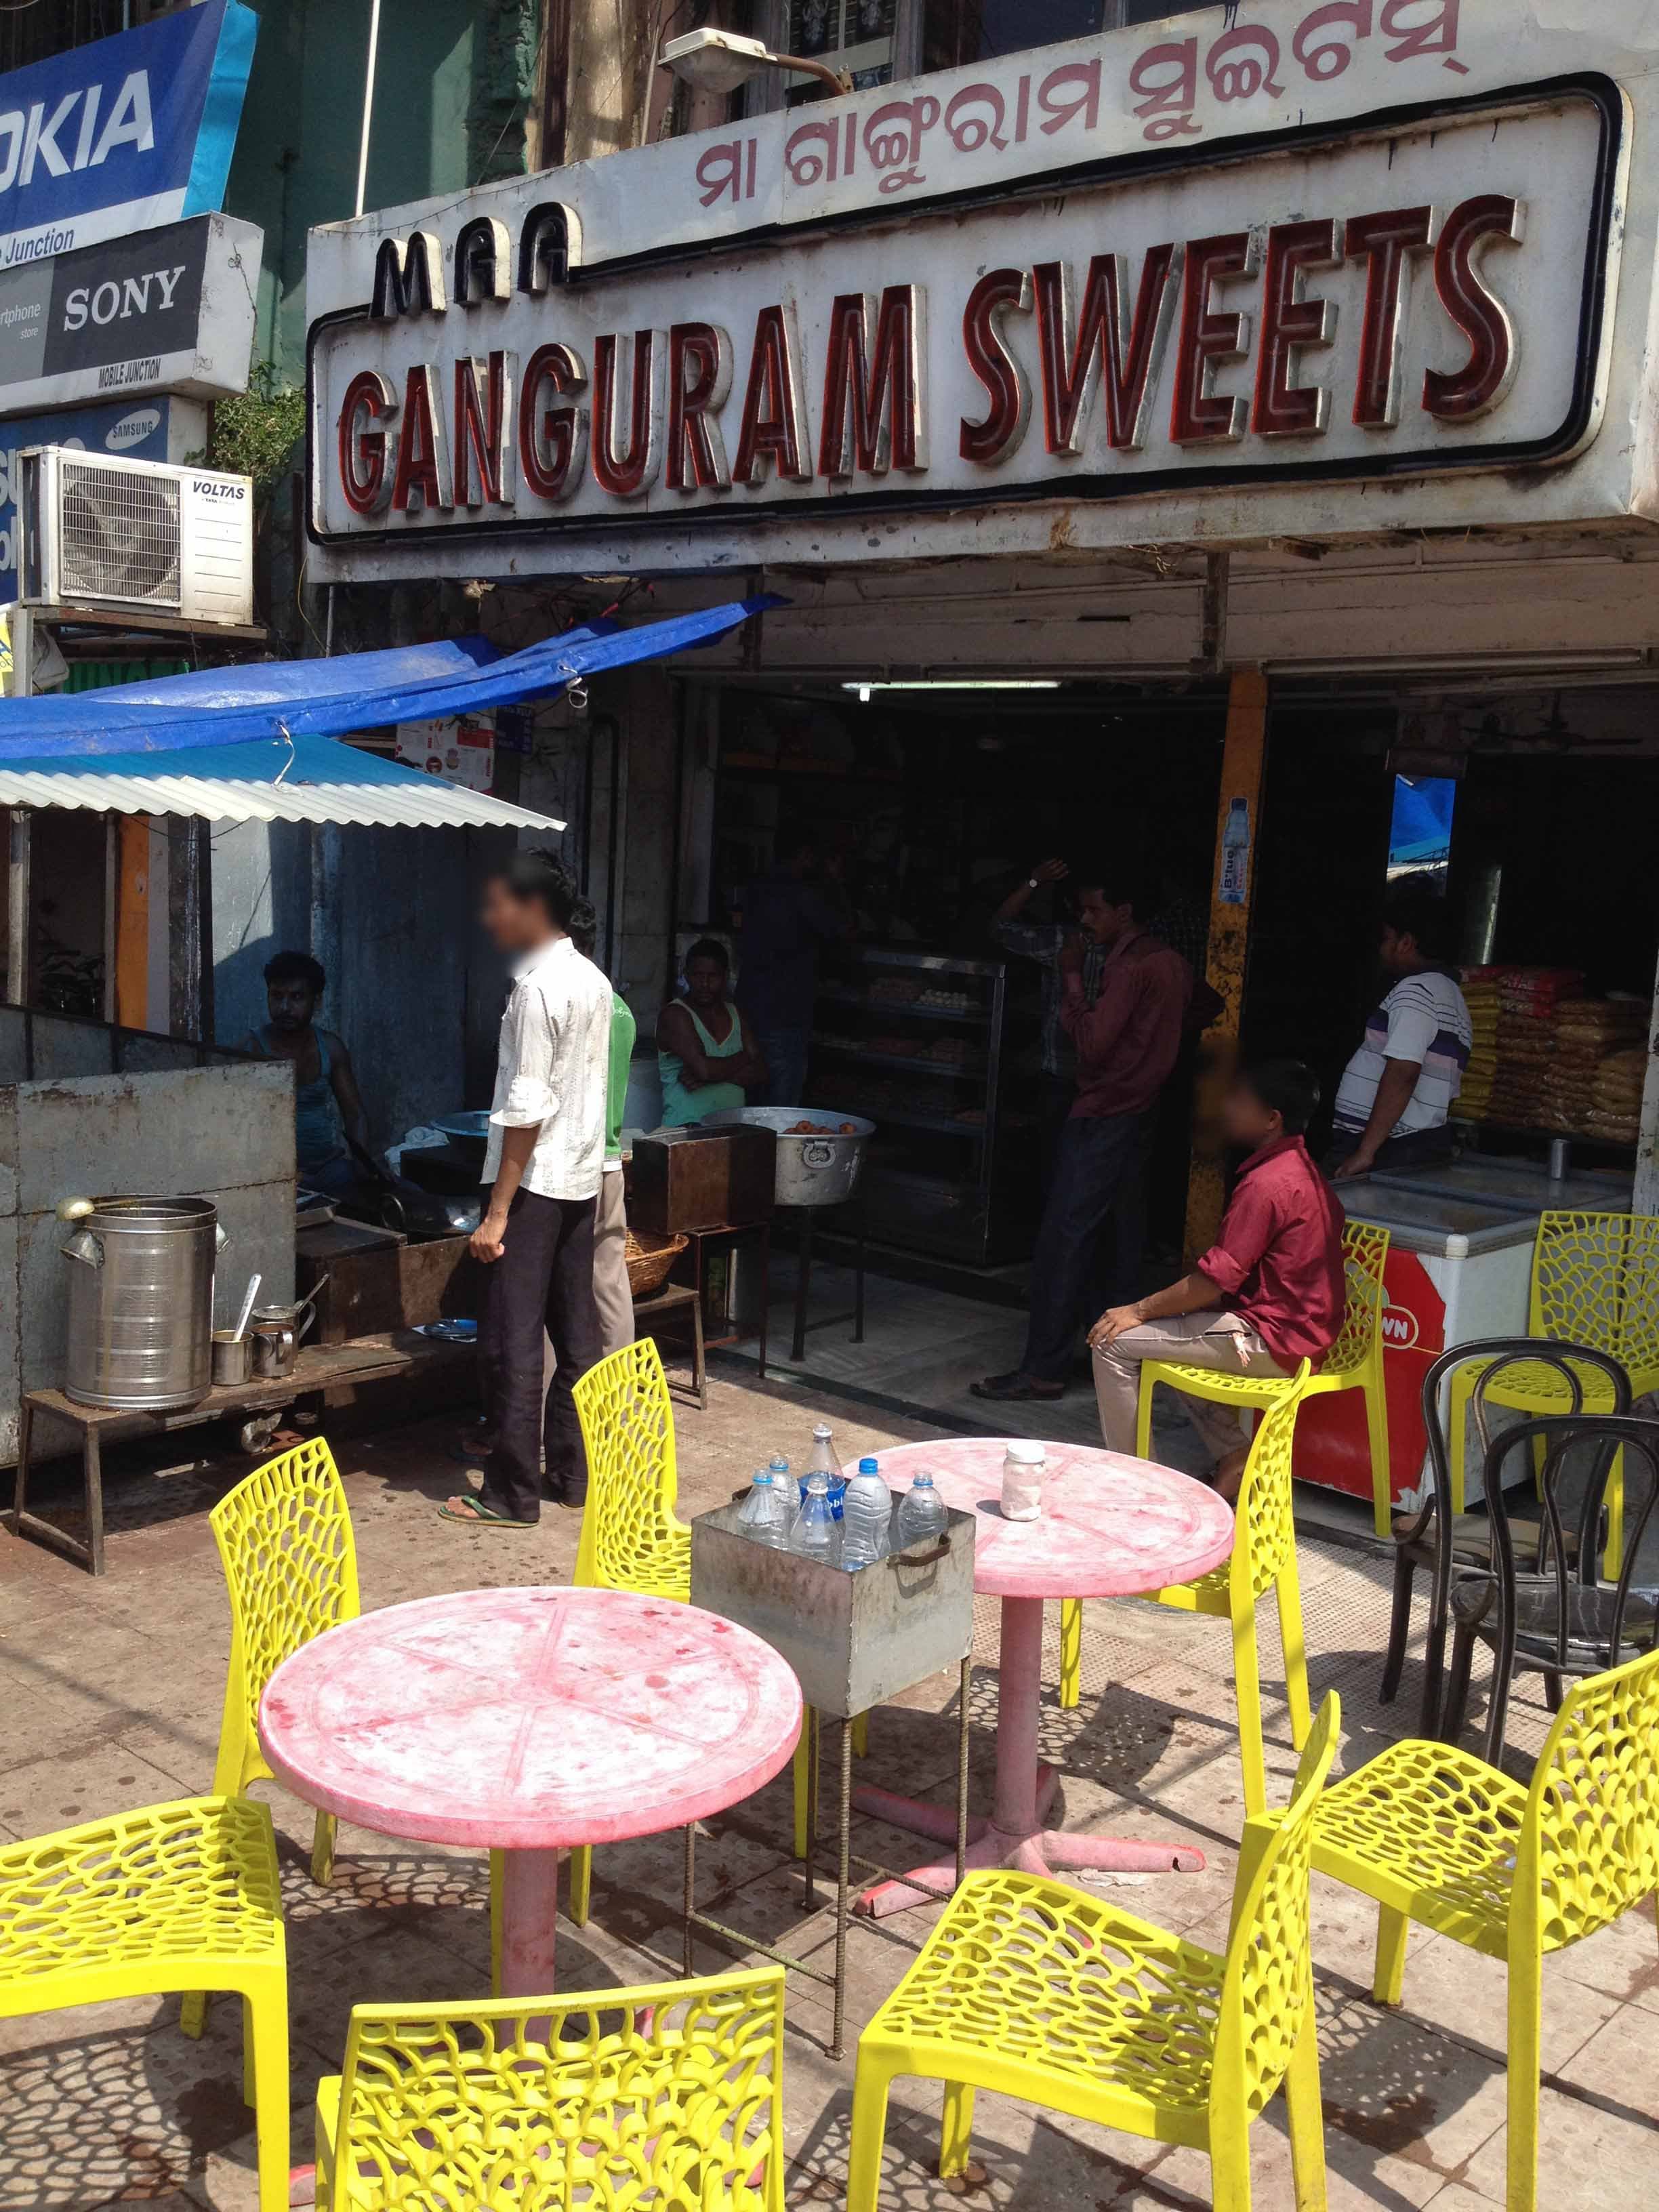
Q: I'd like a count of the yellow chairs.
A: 9